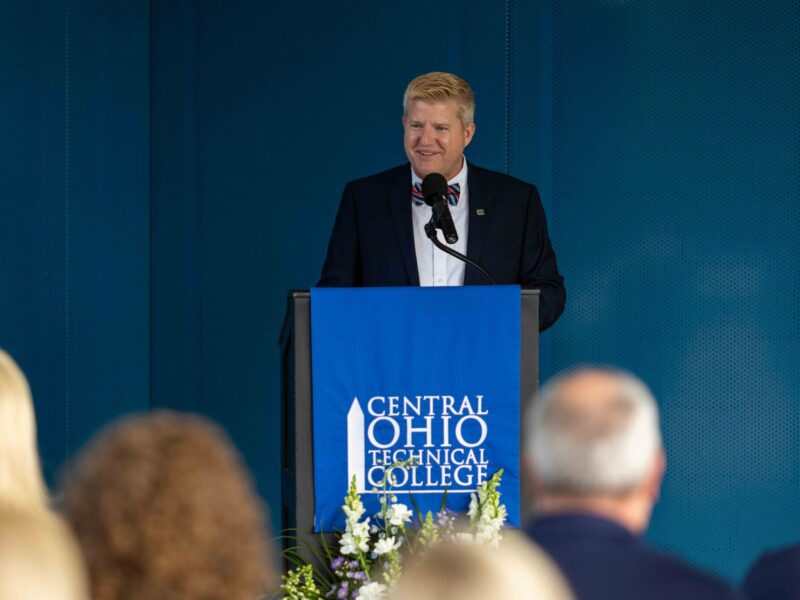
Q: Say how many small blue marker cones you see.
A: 0